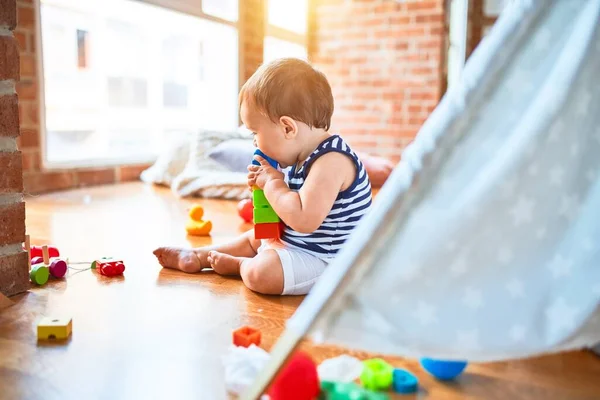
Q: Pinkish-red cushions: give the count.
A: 1